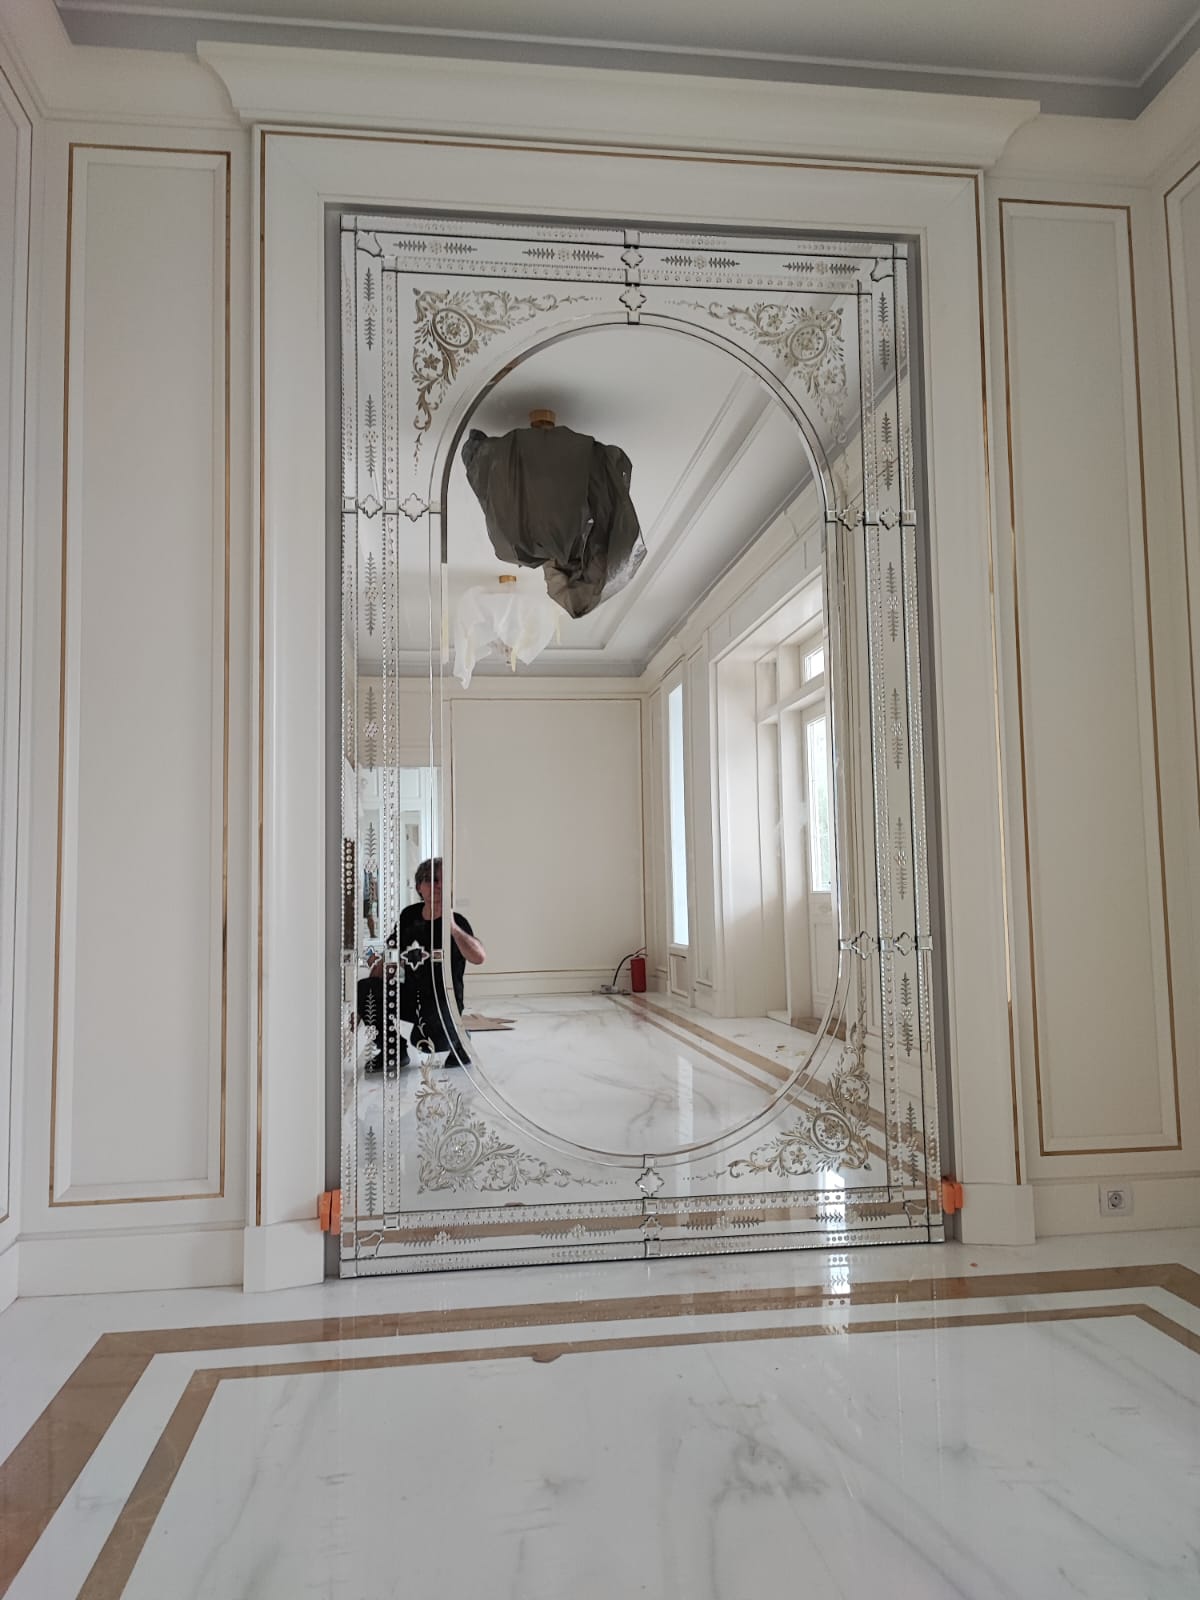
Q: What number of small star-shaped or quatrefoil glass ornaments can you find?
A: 12